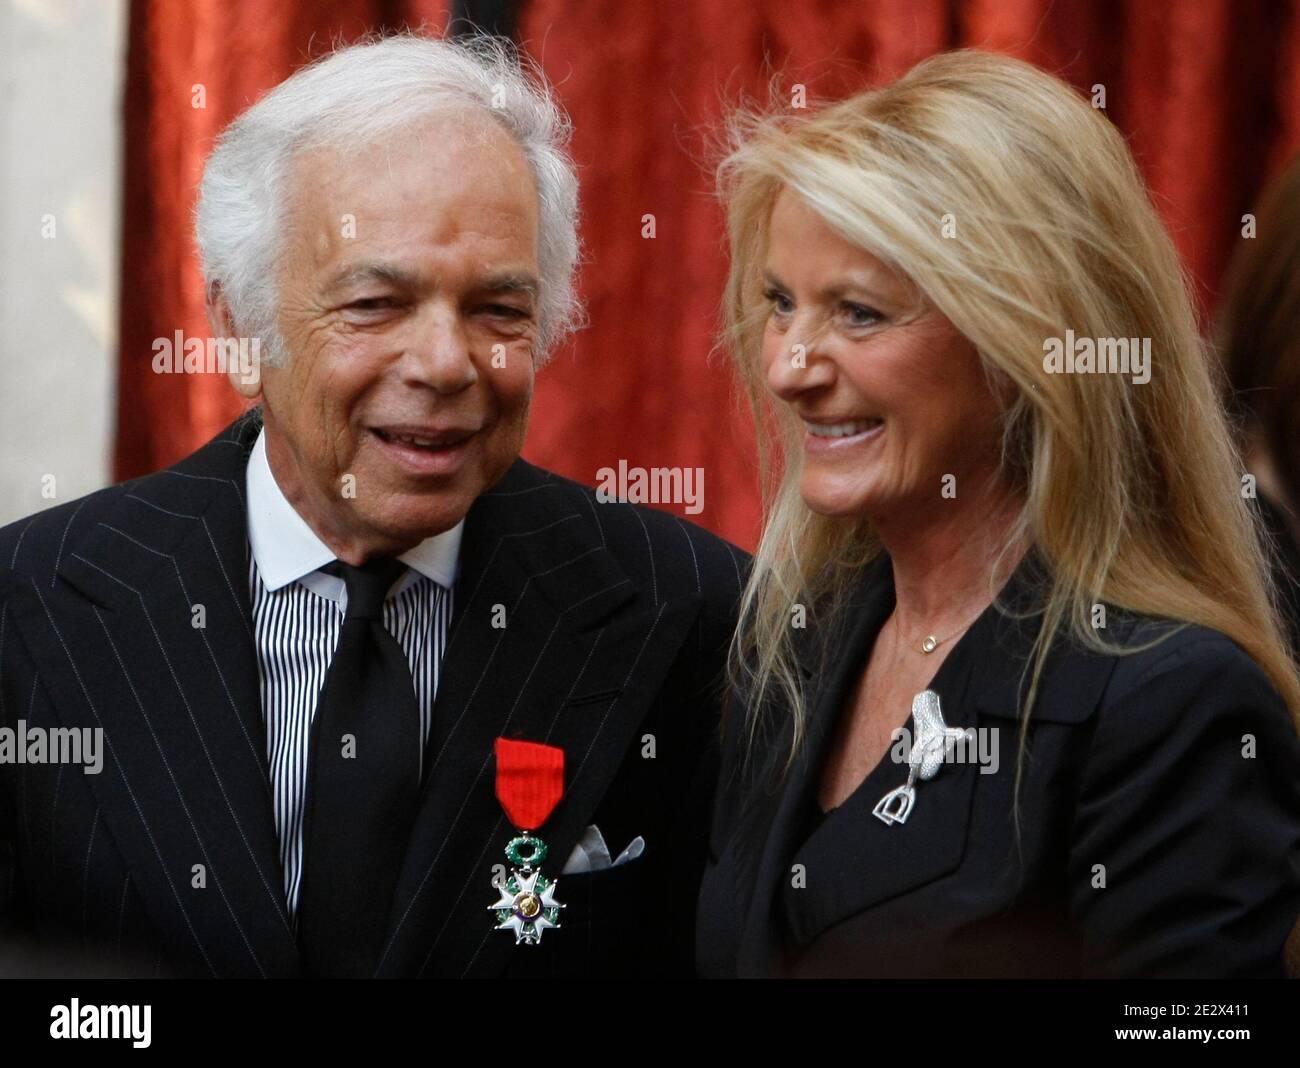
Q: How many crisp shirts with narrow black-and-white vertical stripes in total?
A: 1